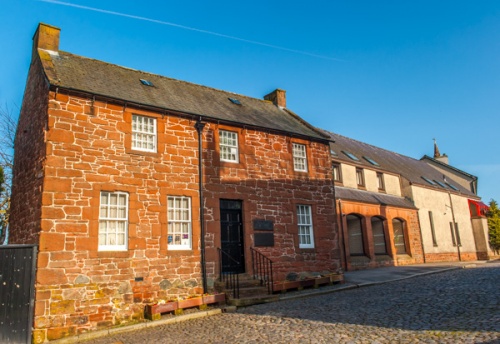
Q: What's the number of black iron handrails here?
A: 2